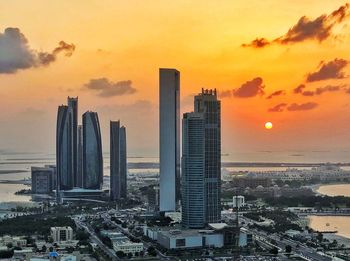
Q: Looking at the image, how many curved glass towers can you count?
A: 5